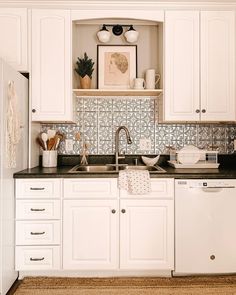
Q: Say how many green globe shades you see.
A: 0